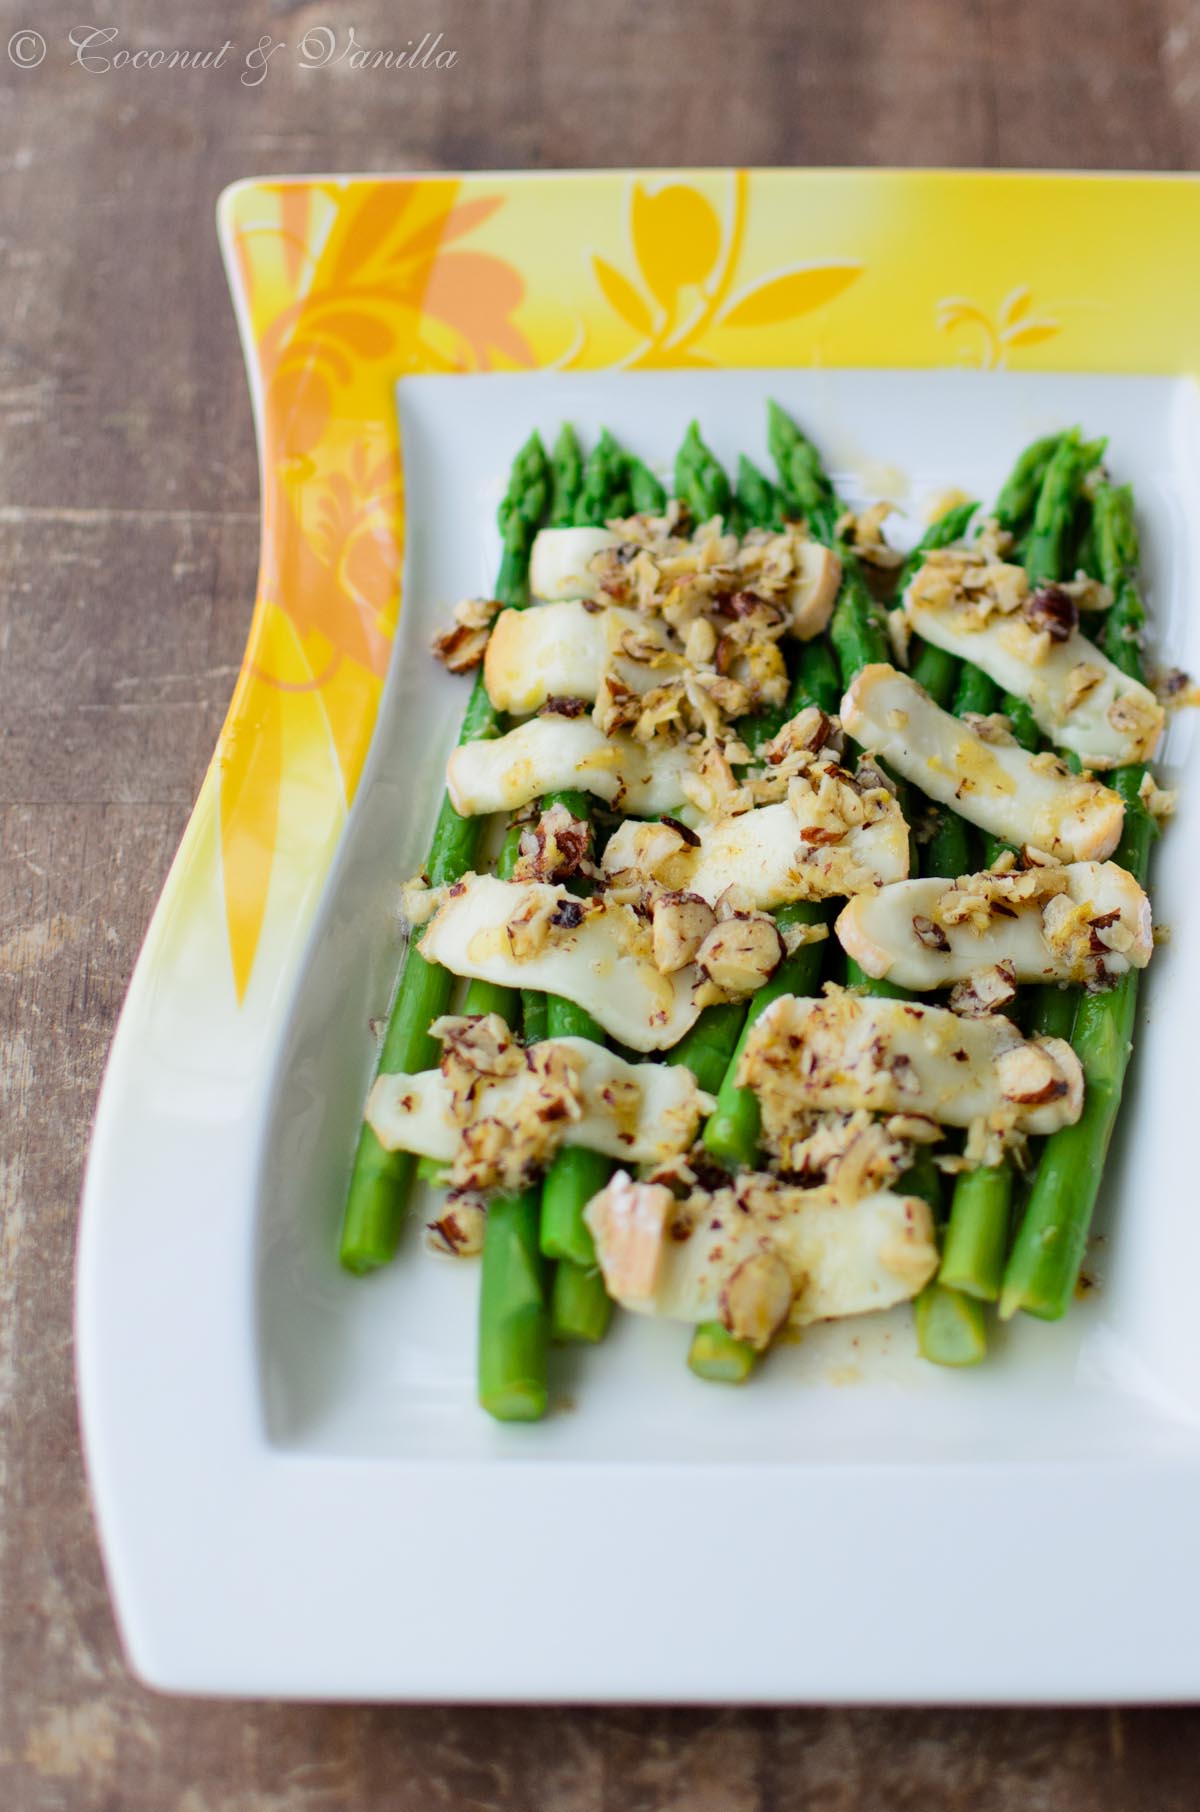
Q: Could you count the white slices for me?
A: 11